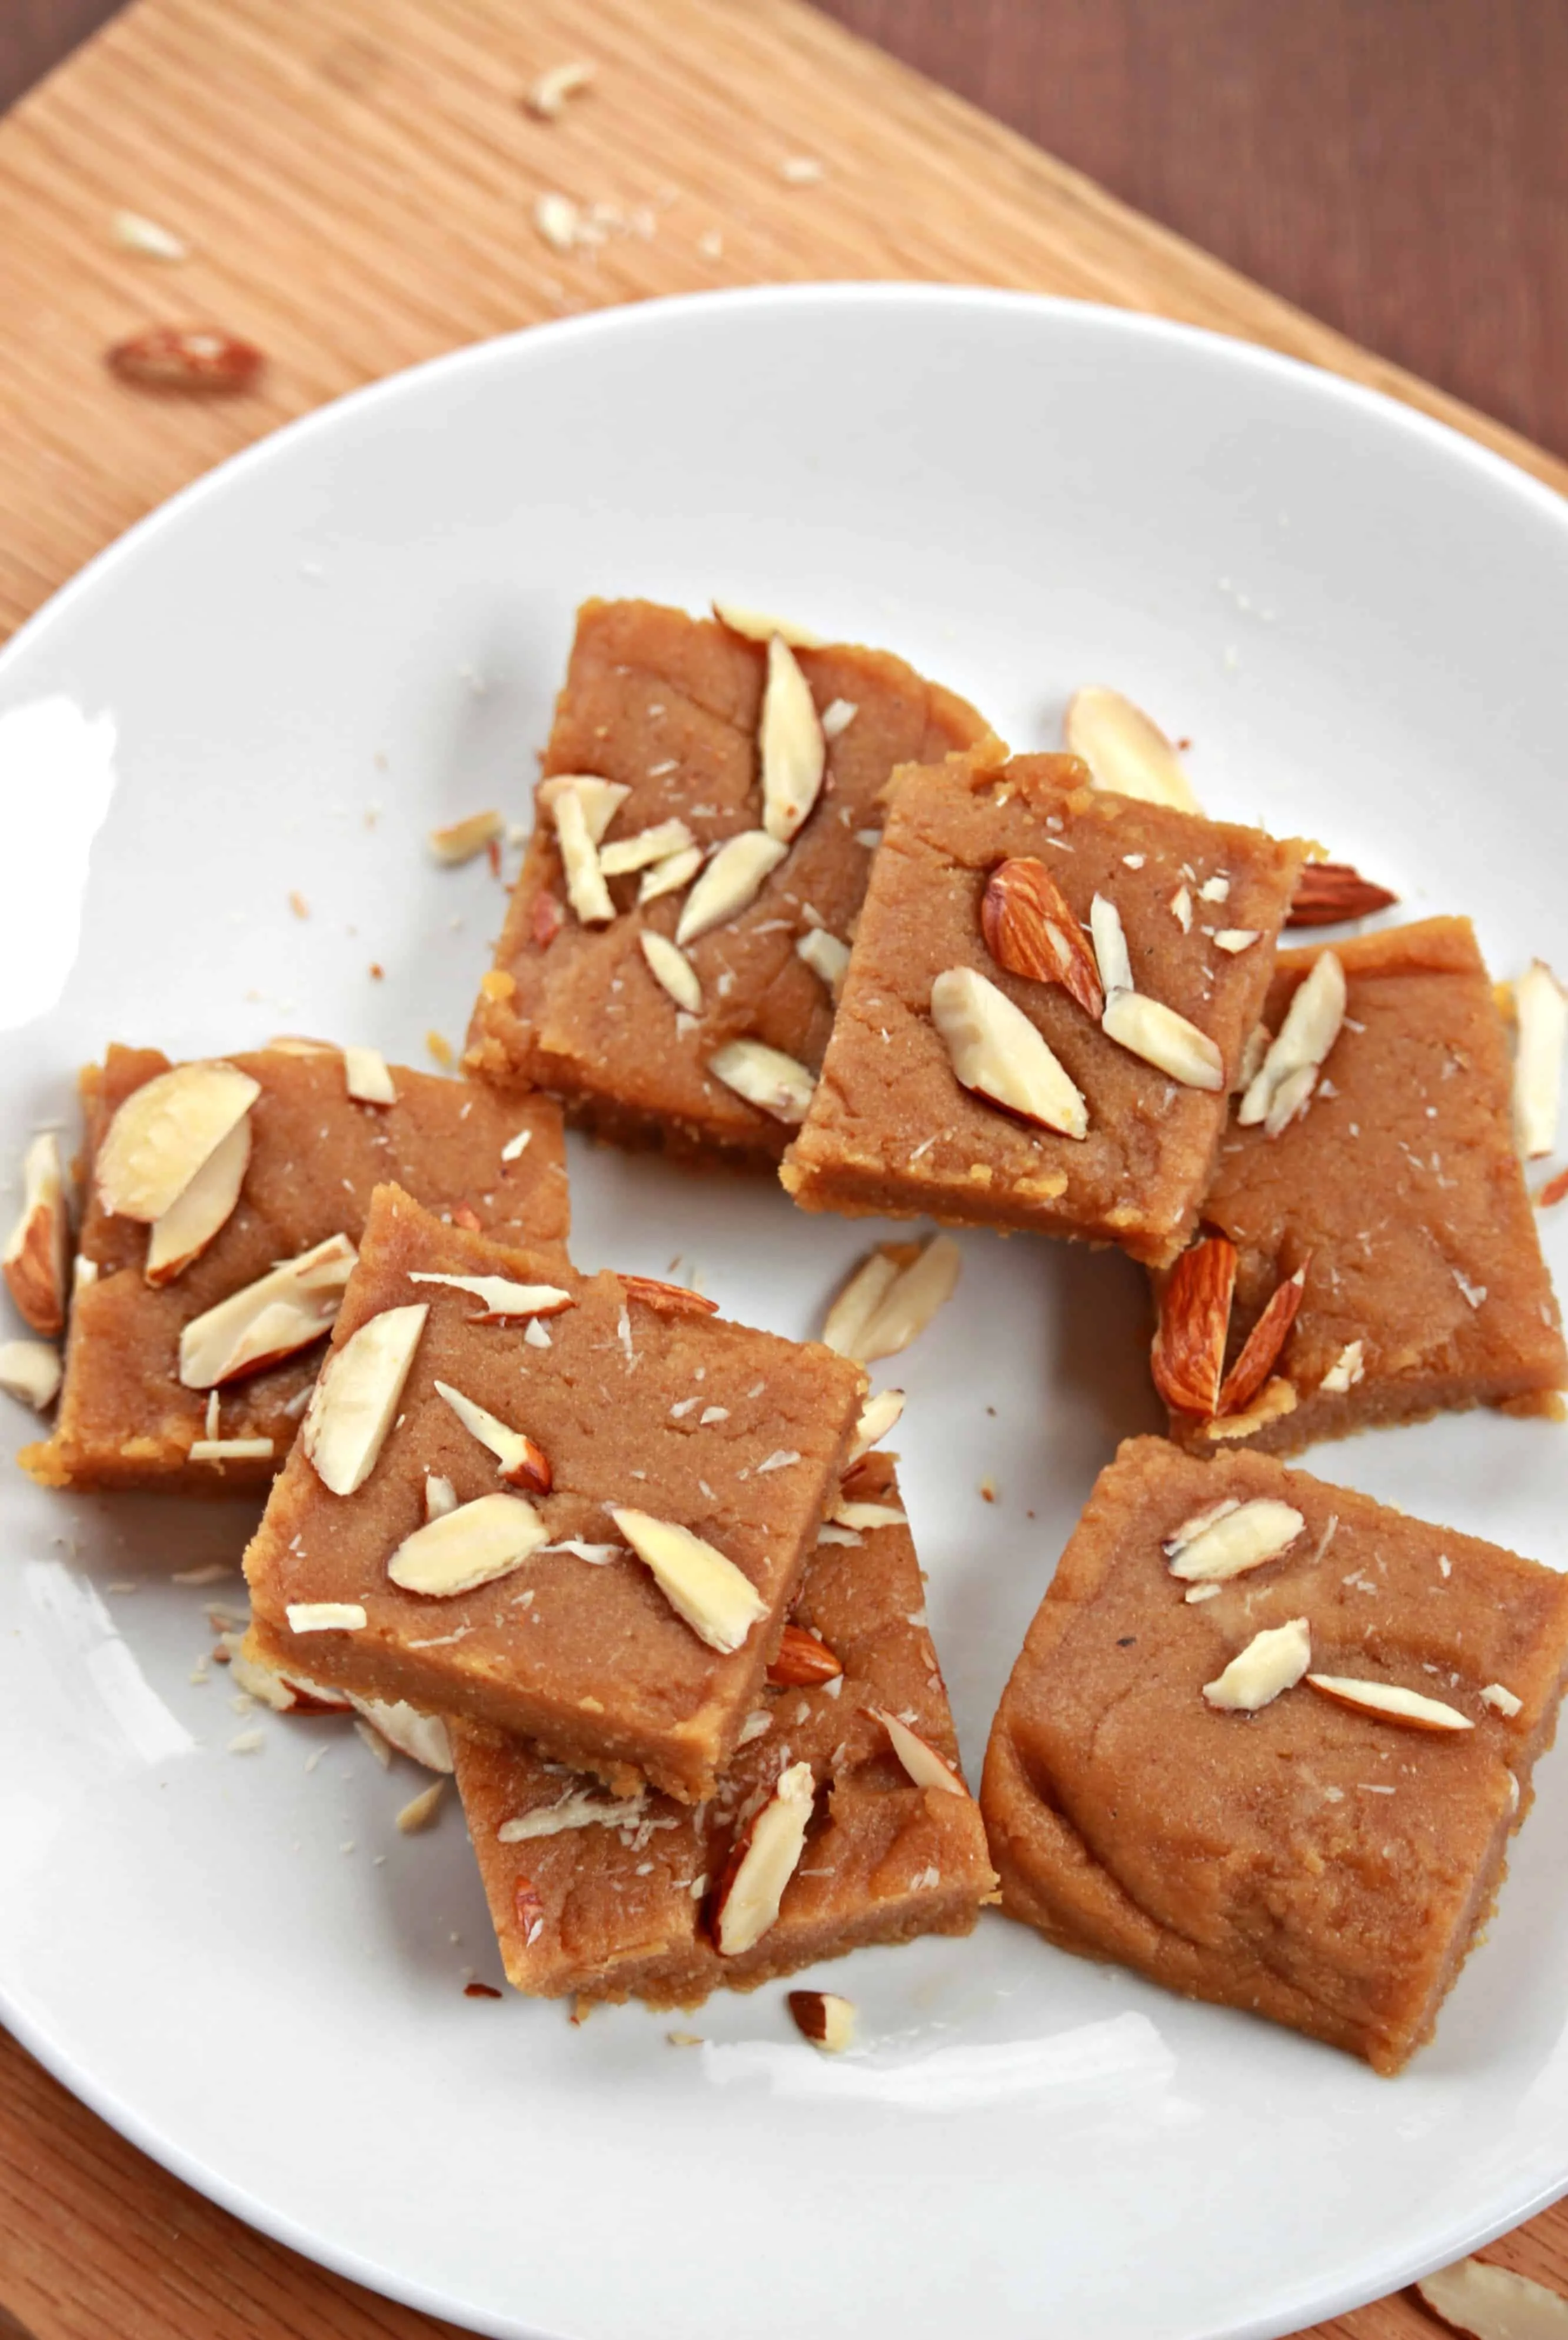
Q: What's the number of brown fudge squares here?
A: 7